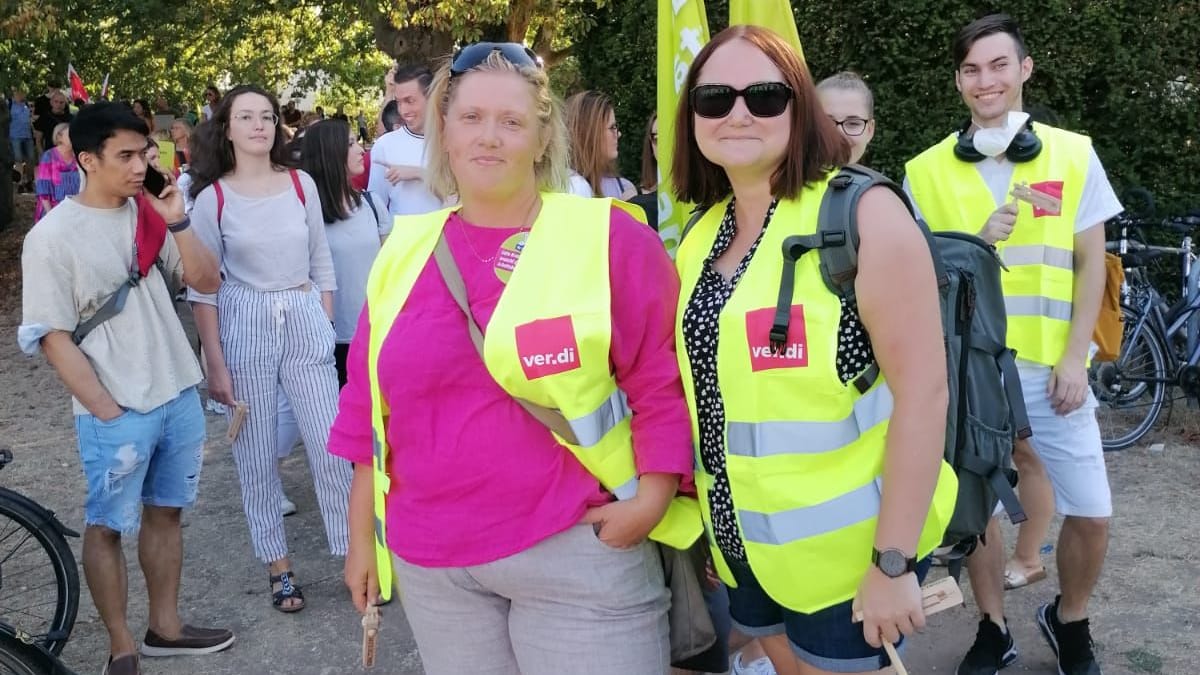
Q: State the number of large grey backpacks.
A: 1